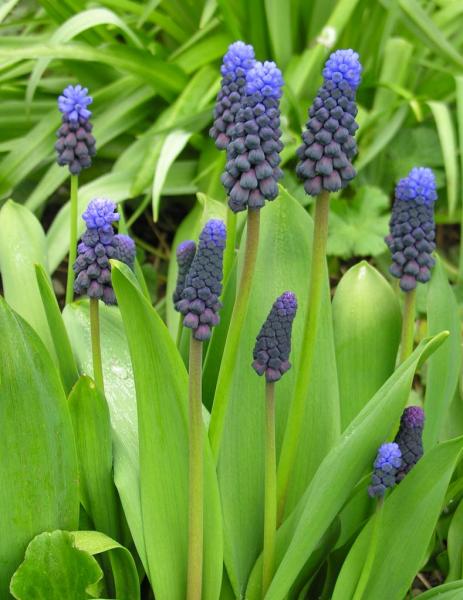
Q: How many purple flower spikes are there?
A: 12